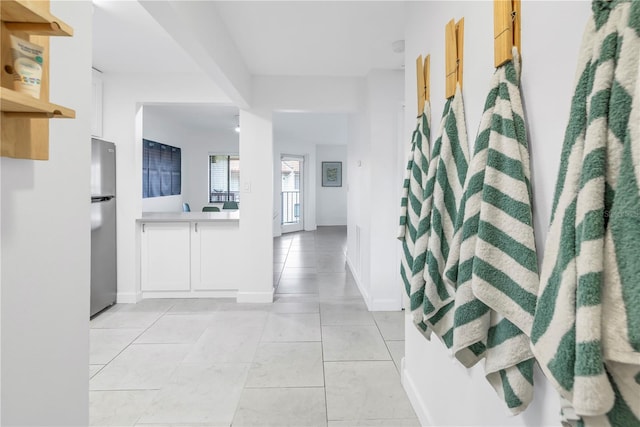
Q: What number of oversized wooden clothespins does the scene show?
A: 3